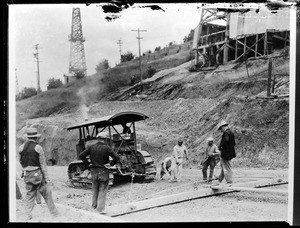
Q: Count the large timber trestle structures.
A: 1